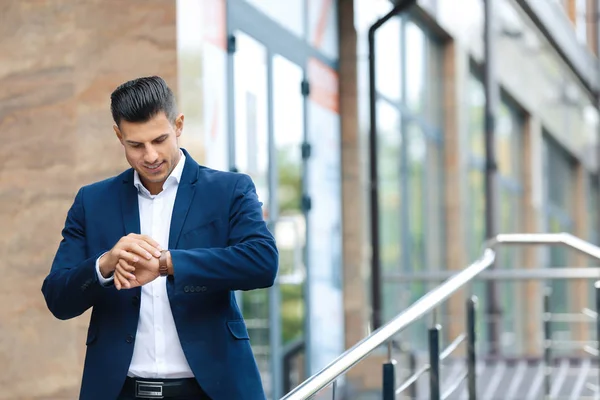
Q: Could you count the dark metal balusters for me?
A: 5